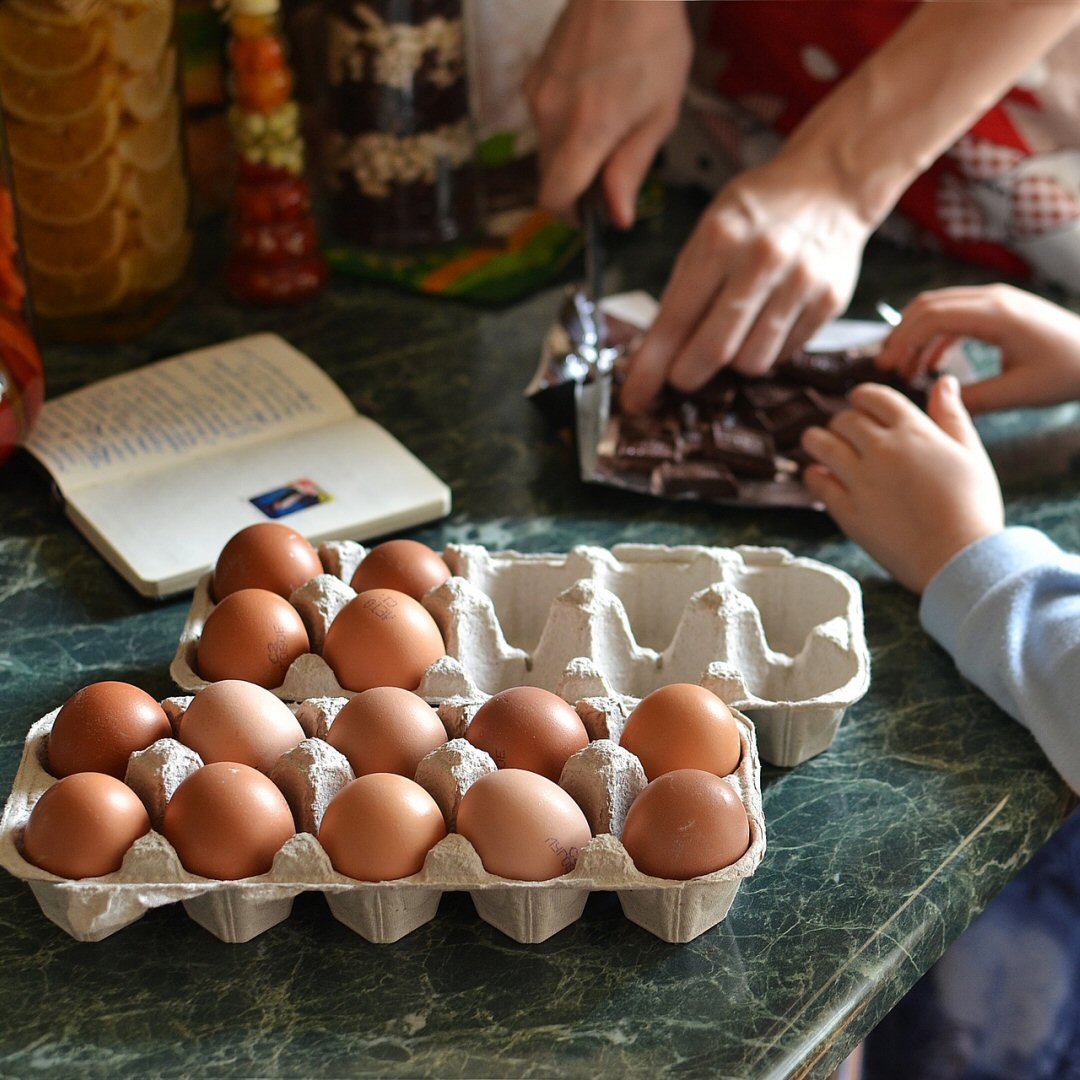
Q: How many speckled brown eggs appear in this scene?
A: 14